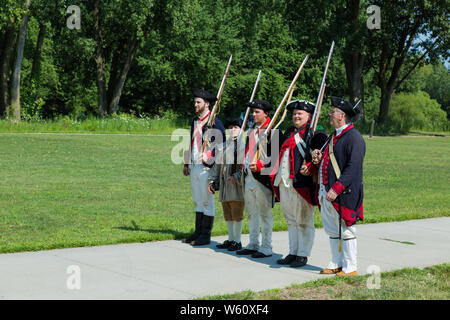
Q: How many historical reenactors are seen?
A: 5